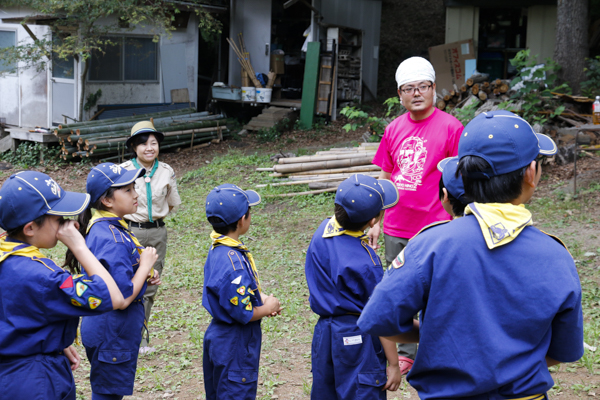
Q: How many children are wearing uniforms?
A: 6